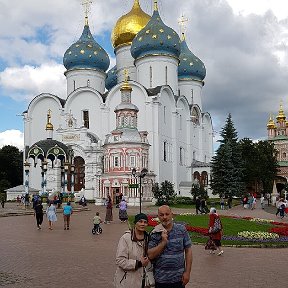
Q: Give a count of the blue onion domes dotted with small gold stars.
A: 4